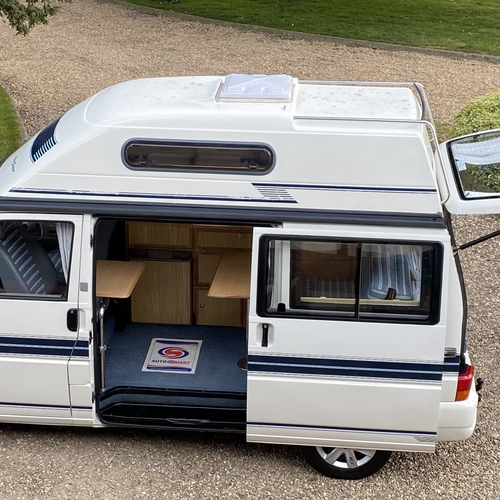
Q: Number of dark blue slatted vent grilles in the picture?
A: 1